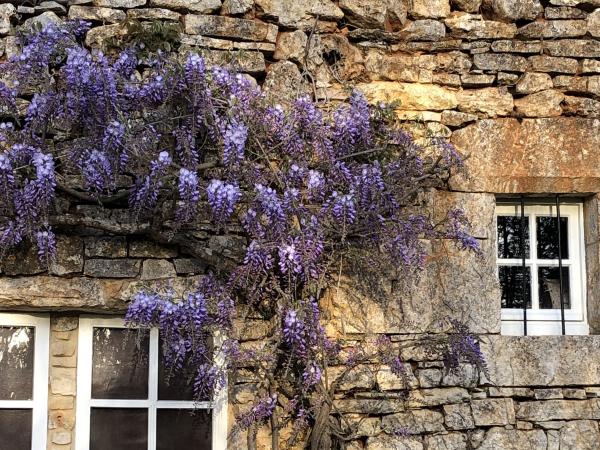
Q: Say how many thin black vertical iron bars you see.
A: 2